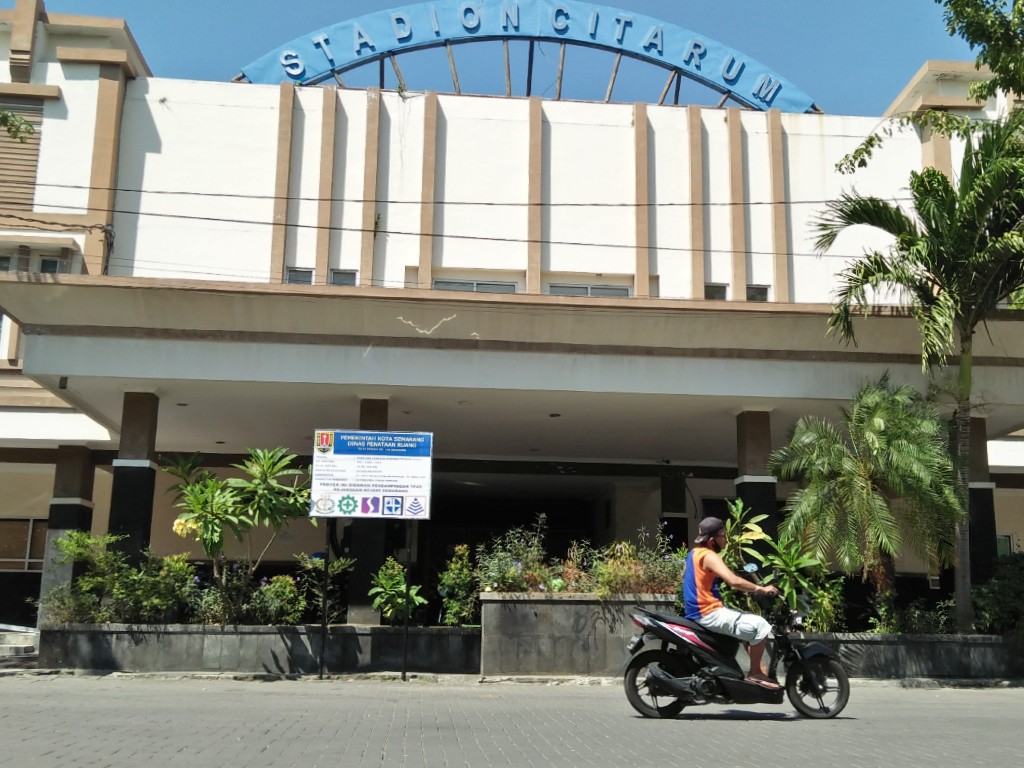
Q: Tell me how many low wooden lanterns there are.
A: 0